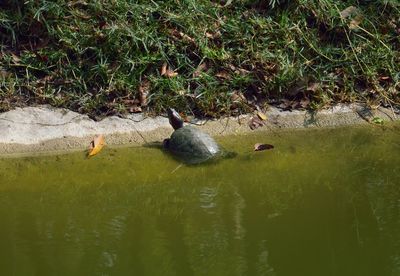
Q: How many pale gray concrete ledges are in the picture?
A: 1